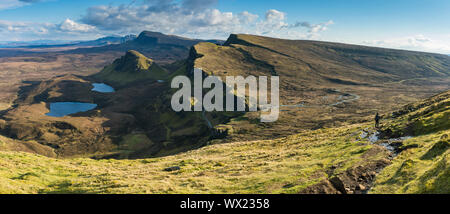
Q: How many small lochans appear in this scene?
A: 2